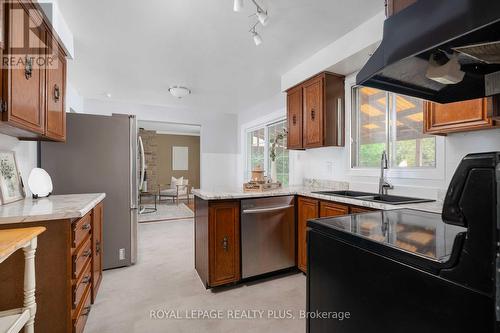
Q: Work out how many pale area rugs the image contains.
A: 1